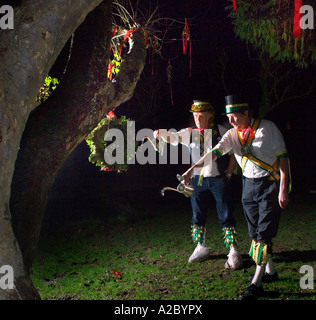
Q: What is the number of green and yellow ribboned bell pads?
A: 3